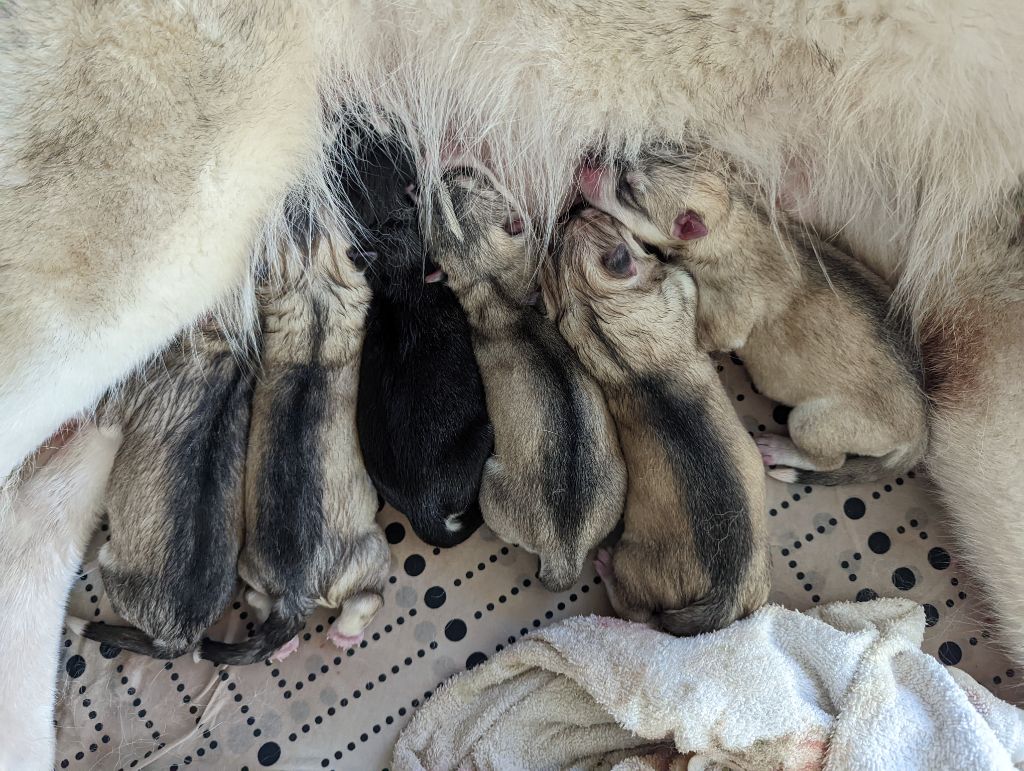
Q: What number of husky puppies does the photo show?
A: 6